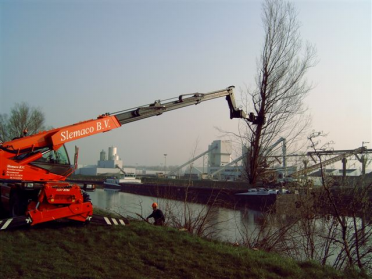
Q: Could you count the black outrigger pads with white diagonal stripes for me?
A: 2